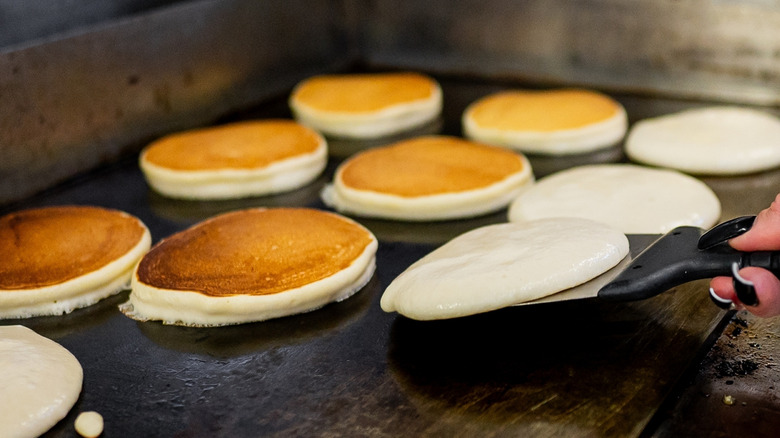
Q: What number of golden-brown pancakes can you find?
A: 6